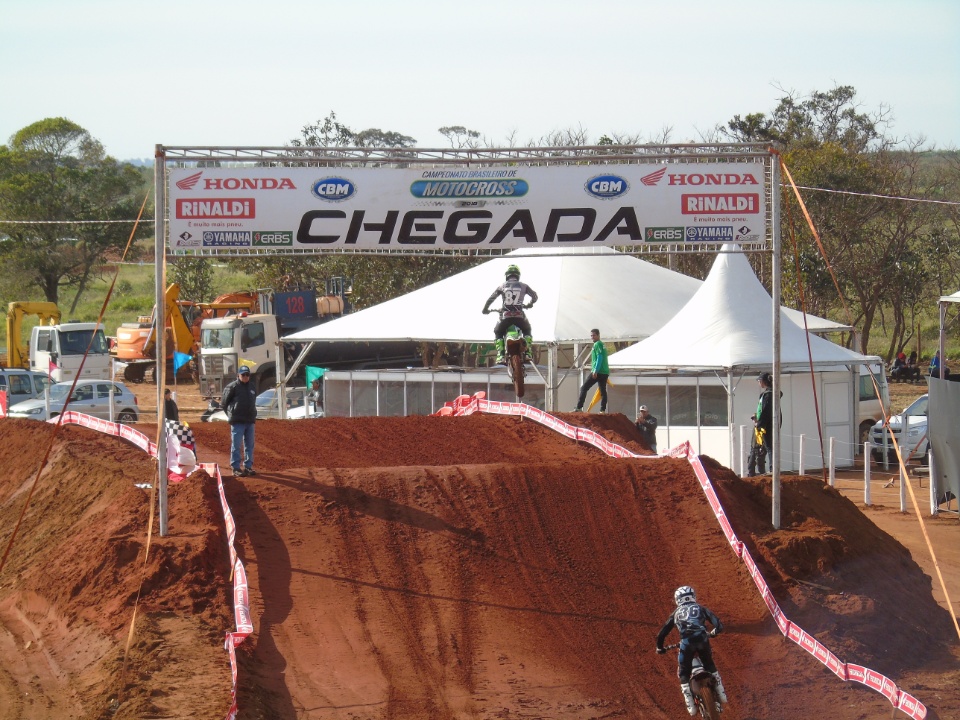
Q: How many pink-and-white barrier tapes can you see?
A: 2